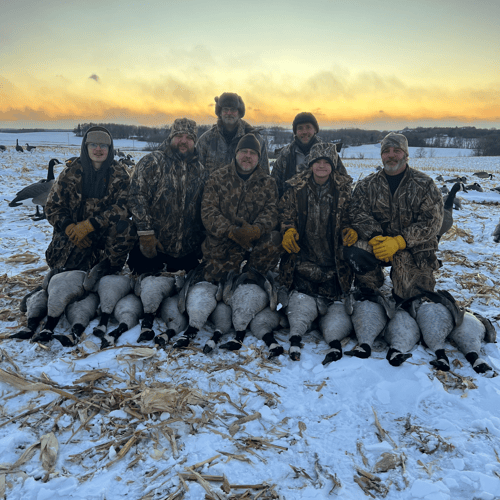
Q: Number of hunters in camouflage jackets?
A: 7